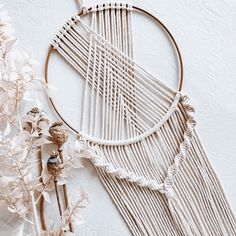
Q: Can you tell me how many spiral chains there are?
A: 2